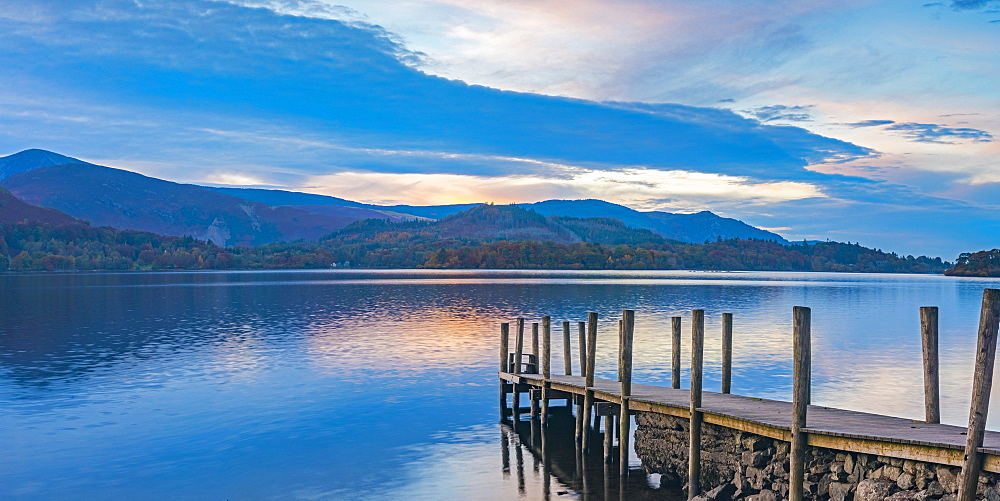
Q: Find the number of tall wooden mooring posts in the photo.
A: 15